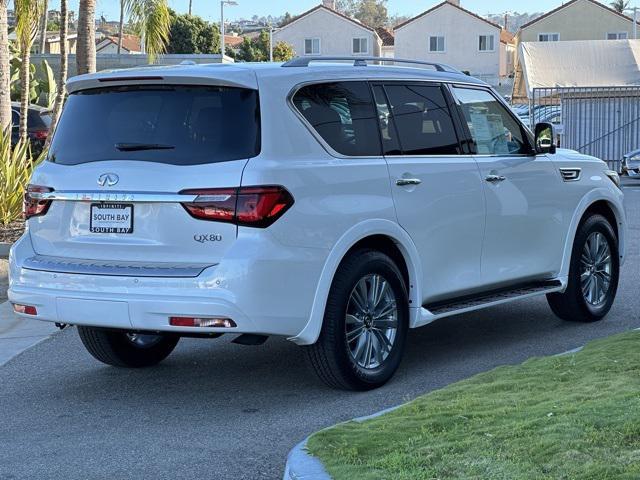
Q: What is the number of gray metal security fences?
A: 1